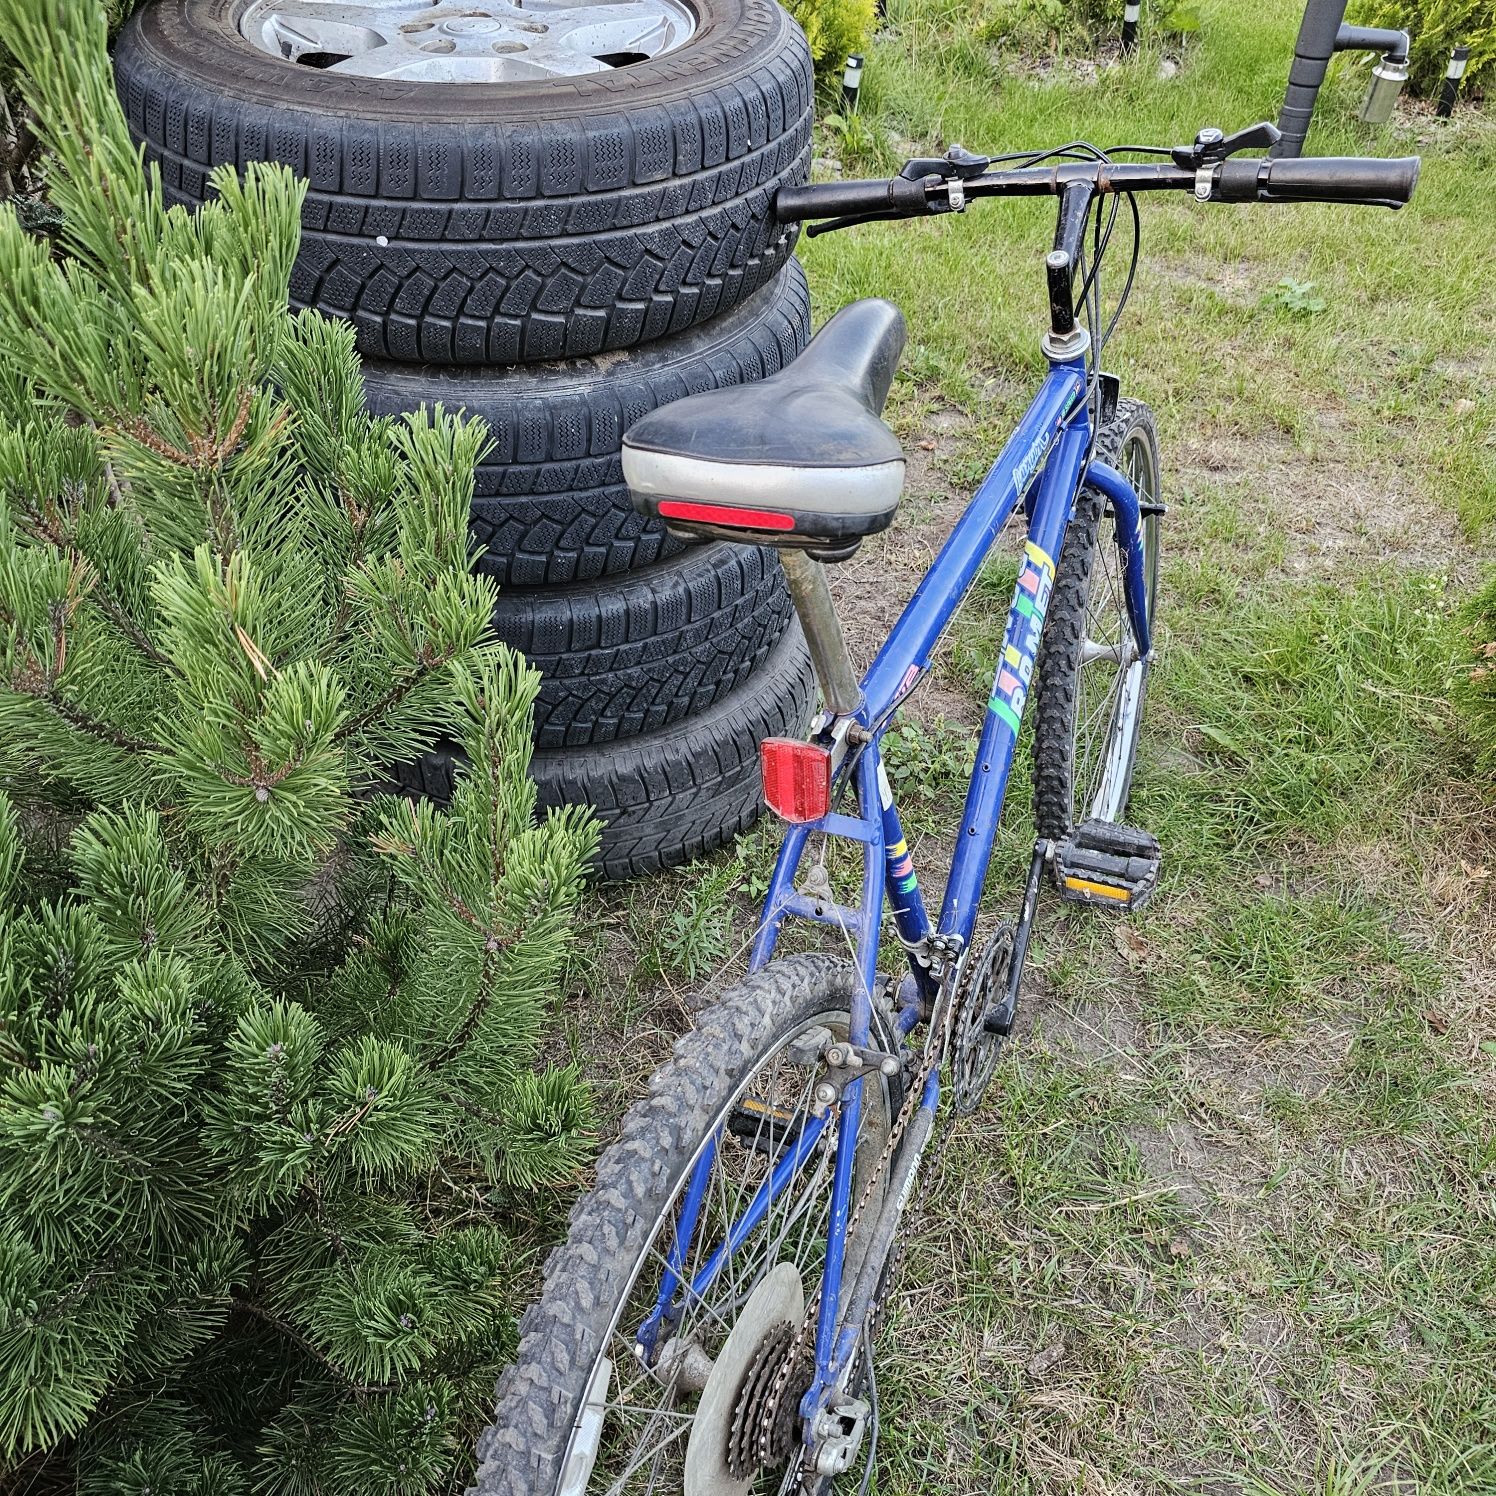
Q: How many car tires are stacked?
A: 4